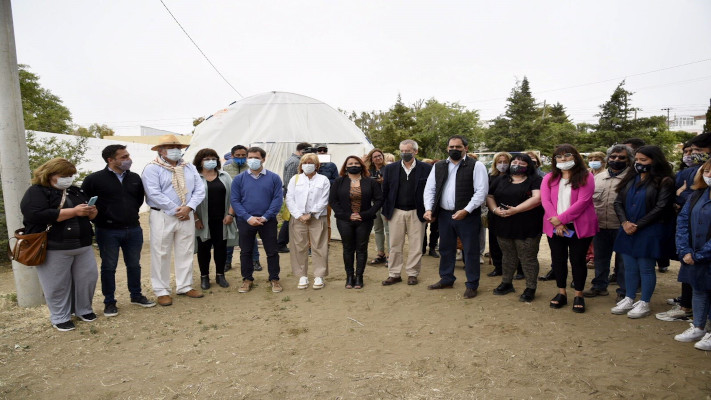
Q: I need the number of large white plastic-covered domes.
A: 1